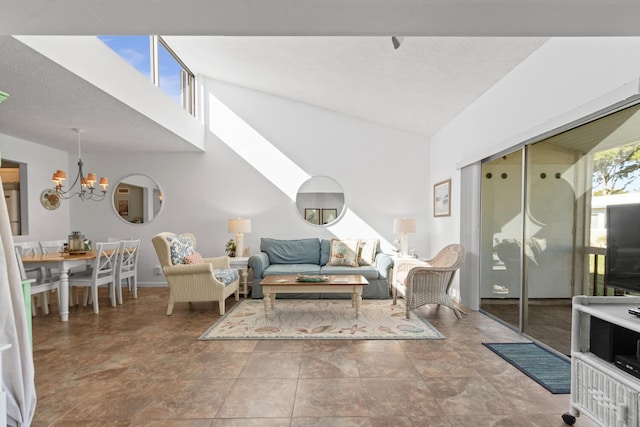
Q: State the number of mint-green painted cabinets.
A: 1